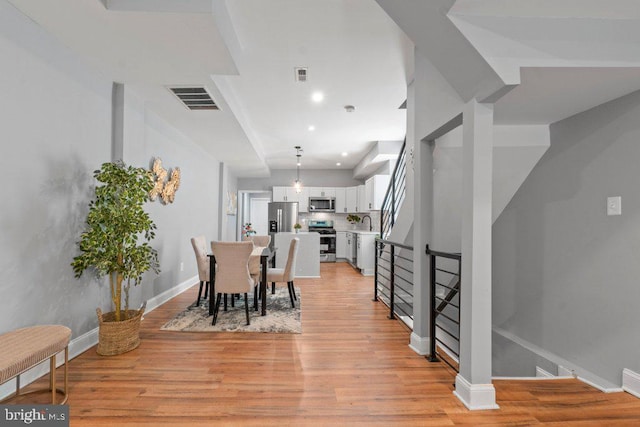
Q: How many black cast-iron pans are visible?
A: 0